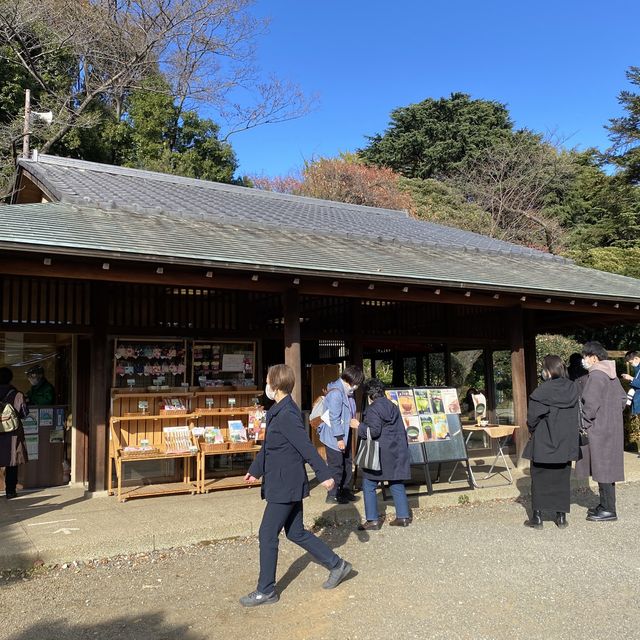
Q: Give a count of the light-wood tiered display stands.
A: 2